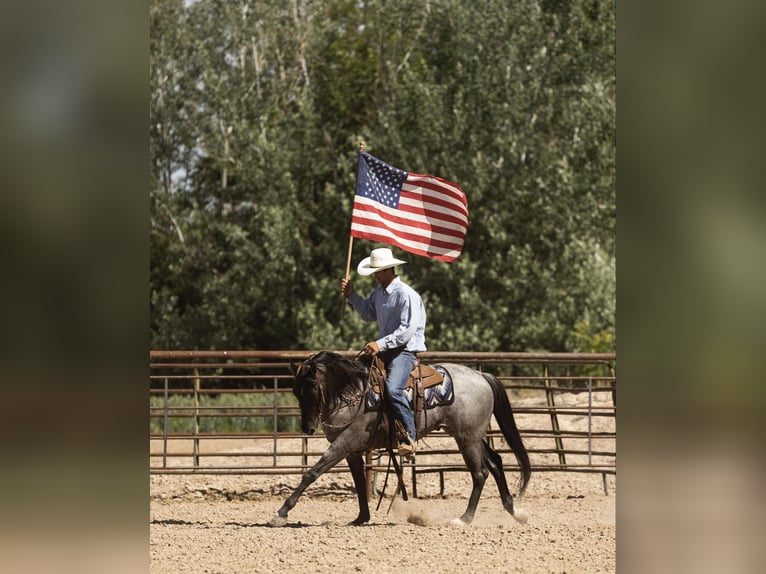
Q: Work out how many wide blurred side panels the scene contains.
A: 2